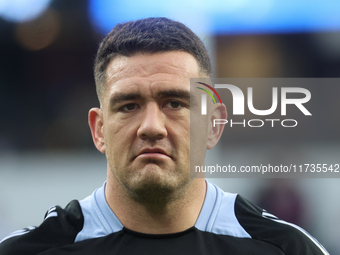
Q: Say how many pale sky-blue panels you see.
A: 2